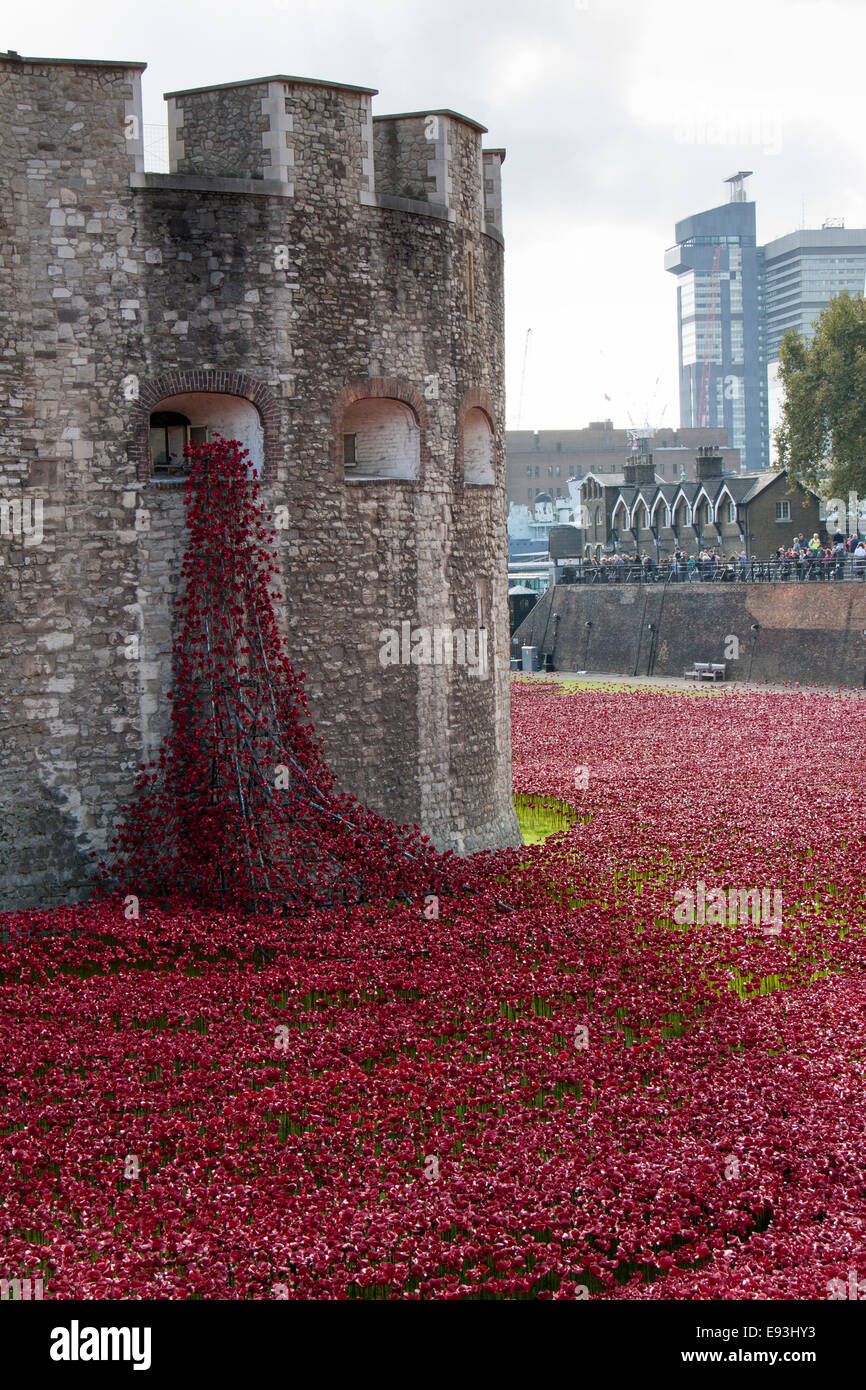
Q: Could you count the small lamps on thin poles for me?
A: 4